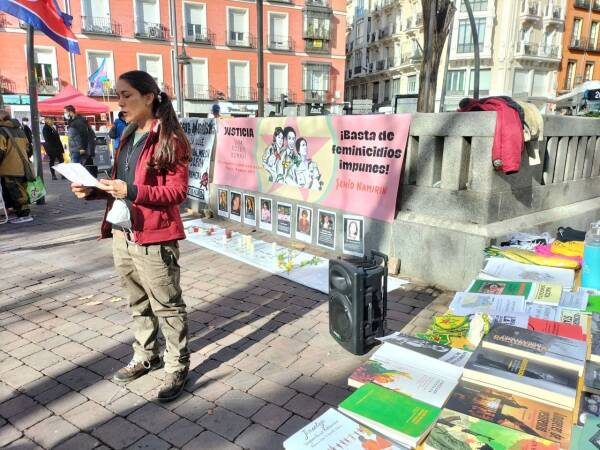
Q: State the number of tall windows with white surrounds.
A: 11